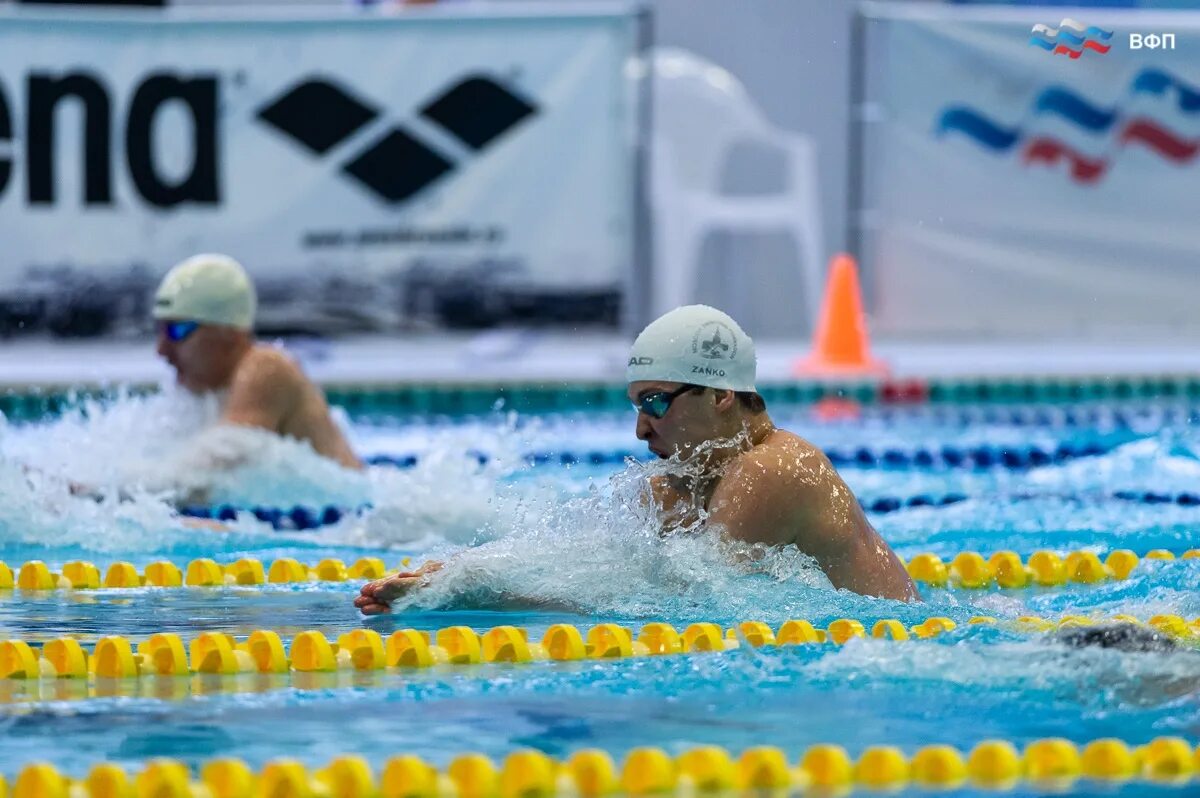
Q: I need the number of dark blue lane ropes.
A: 3